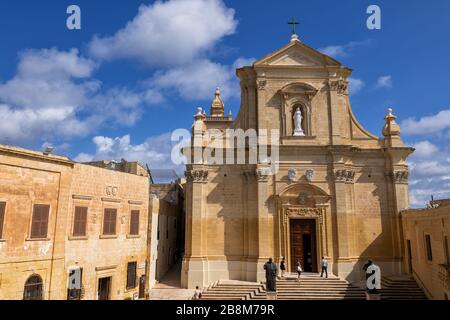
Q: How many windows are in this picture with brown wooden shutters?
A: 5